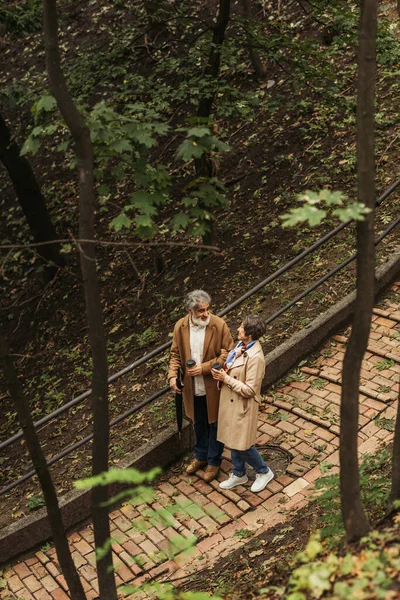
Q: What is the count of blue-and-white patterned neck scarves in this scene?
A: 1